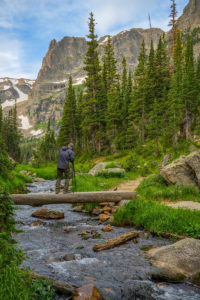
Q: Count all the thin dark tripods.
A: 1